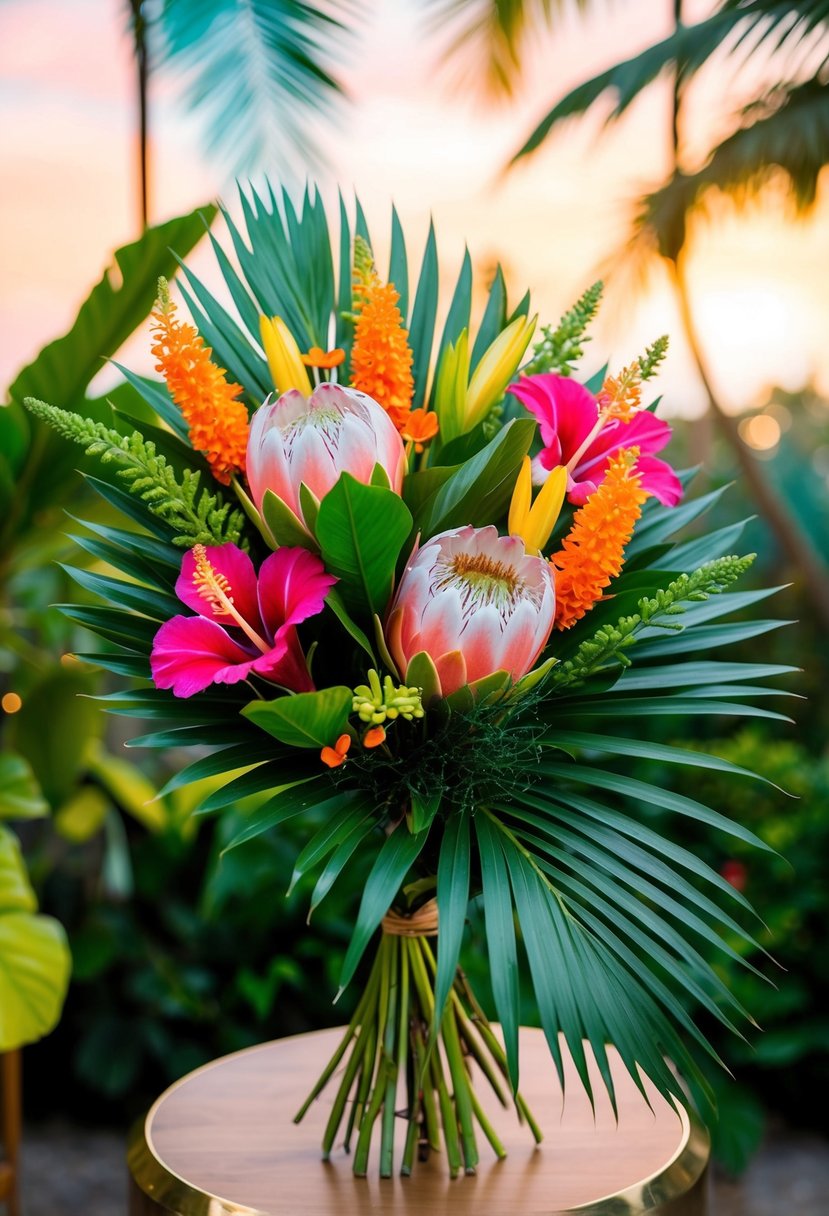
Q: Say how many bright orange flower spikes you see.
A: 3